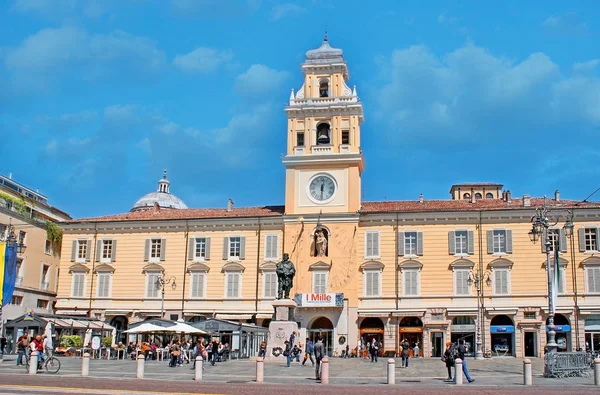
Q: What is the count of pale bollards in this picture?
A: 10